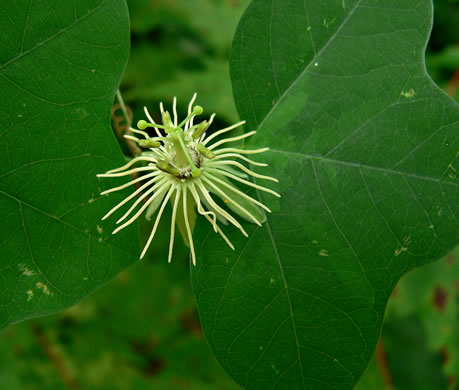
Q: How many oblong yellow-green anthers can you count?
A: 5